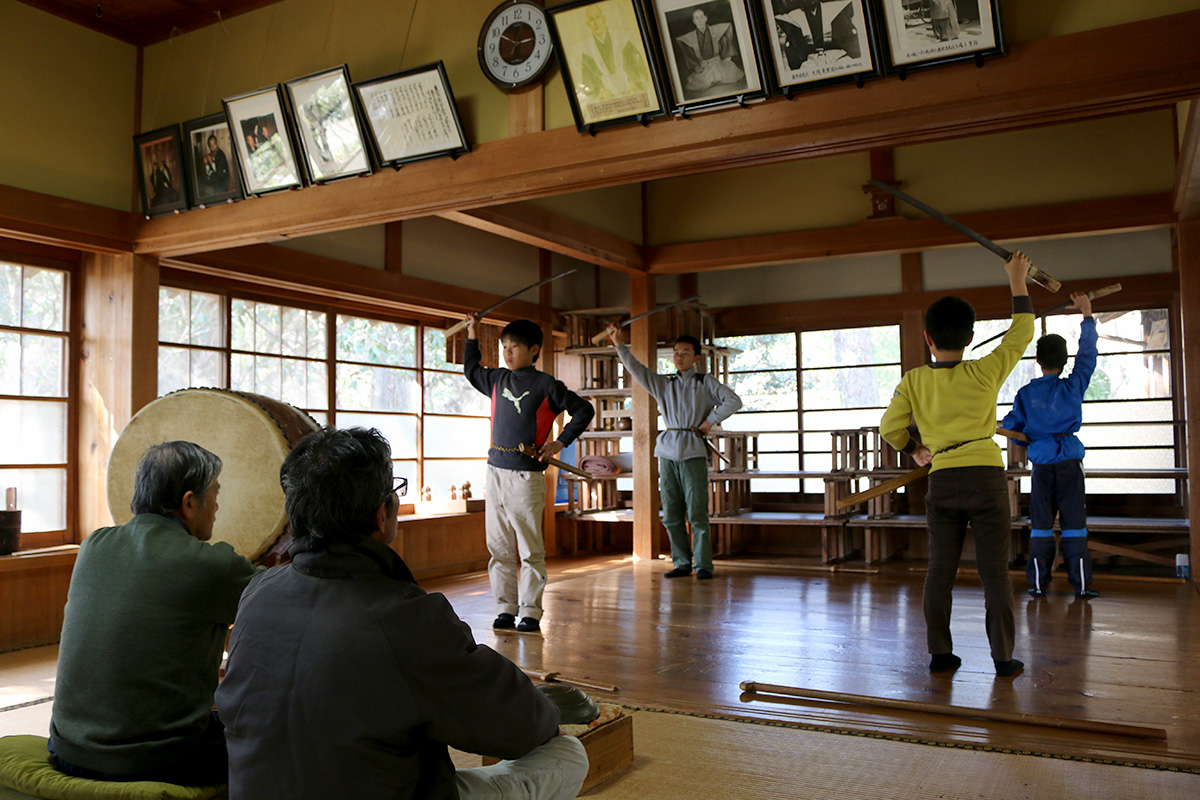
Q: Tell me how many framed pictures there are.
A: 9